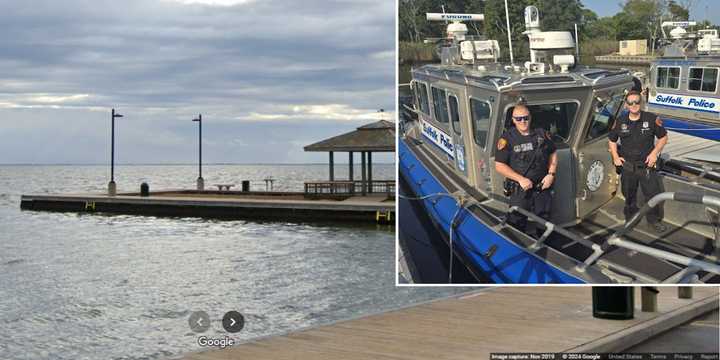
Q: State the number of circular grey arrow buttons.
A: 2